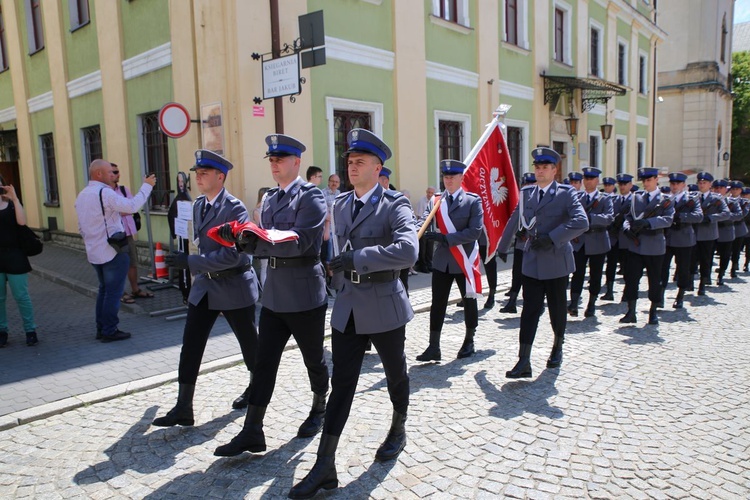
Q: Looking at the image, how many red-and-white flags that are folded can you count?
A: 1